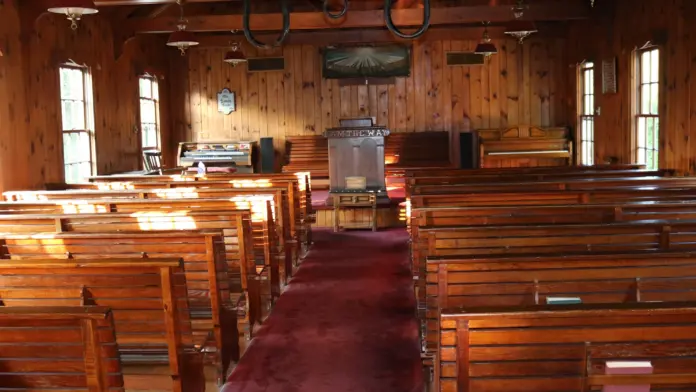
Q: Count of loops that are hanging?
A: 3